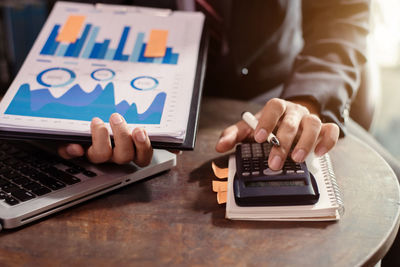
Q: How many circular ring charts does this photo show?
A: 3